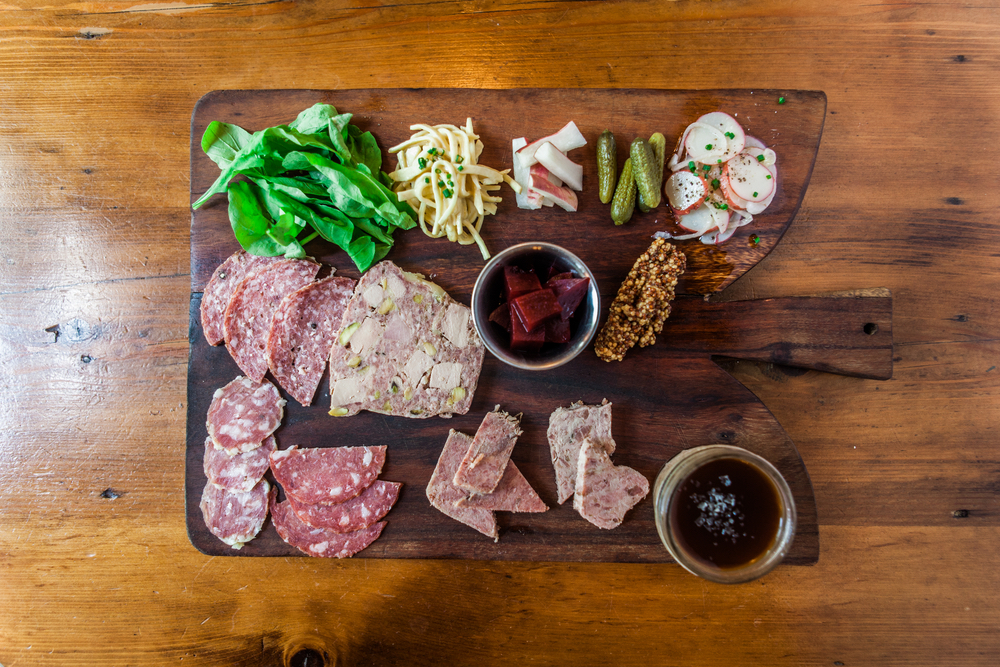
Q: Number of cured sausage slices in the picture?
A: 9